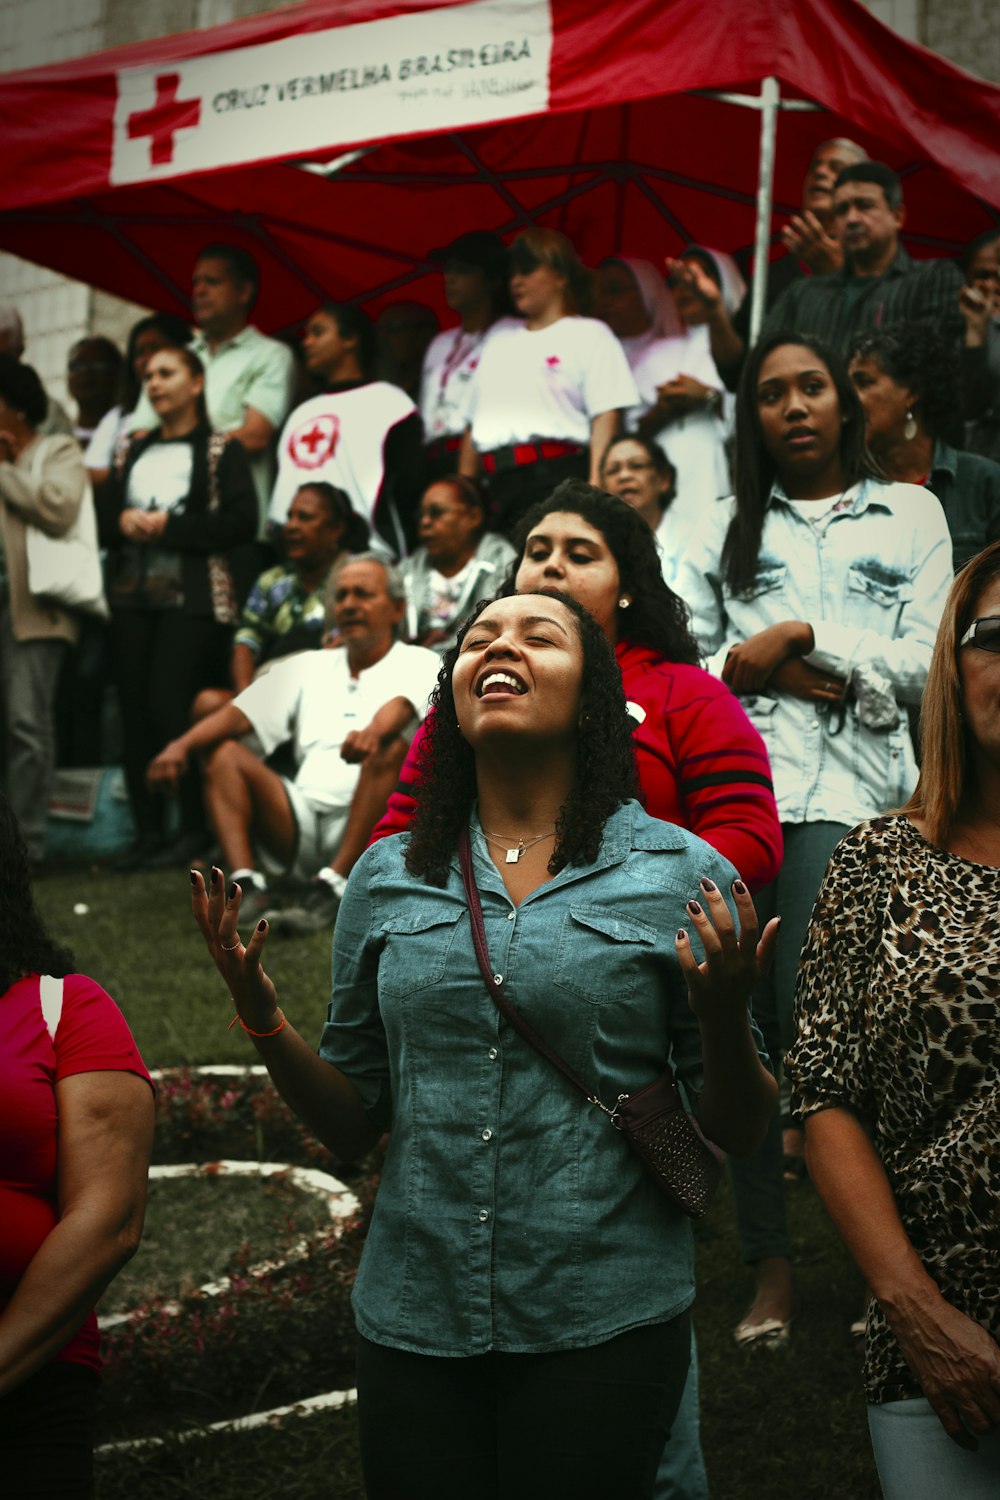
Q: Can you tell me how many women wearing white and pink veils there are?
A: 2